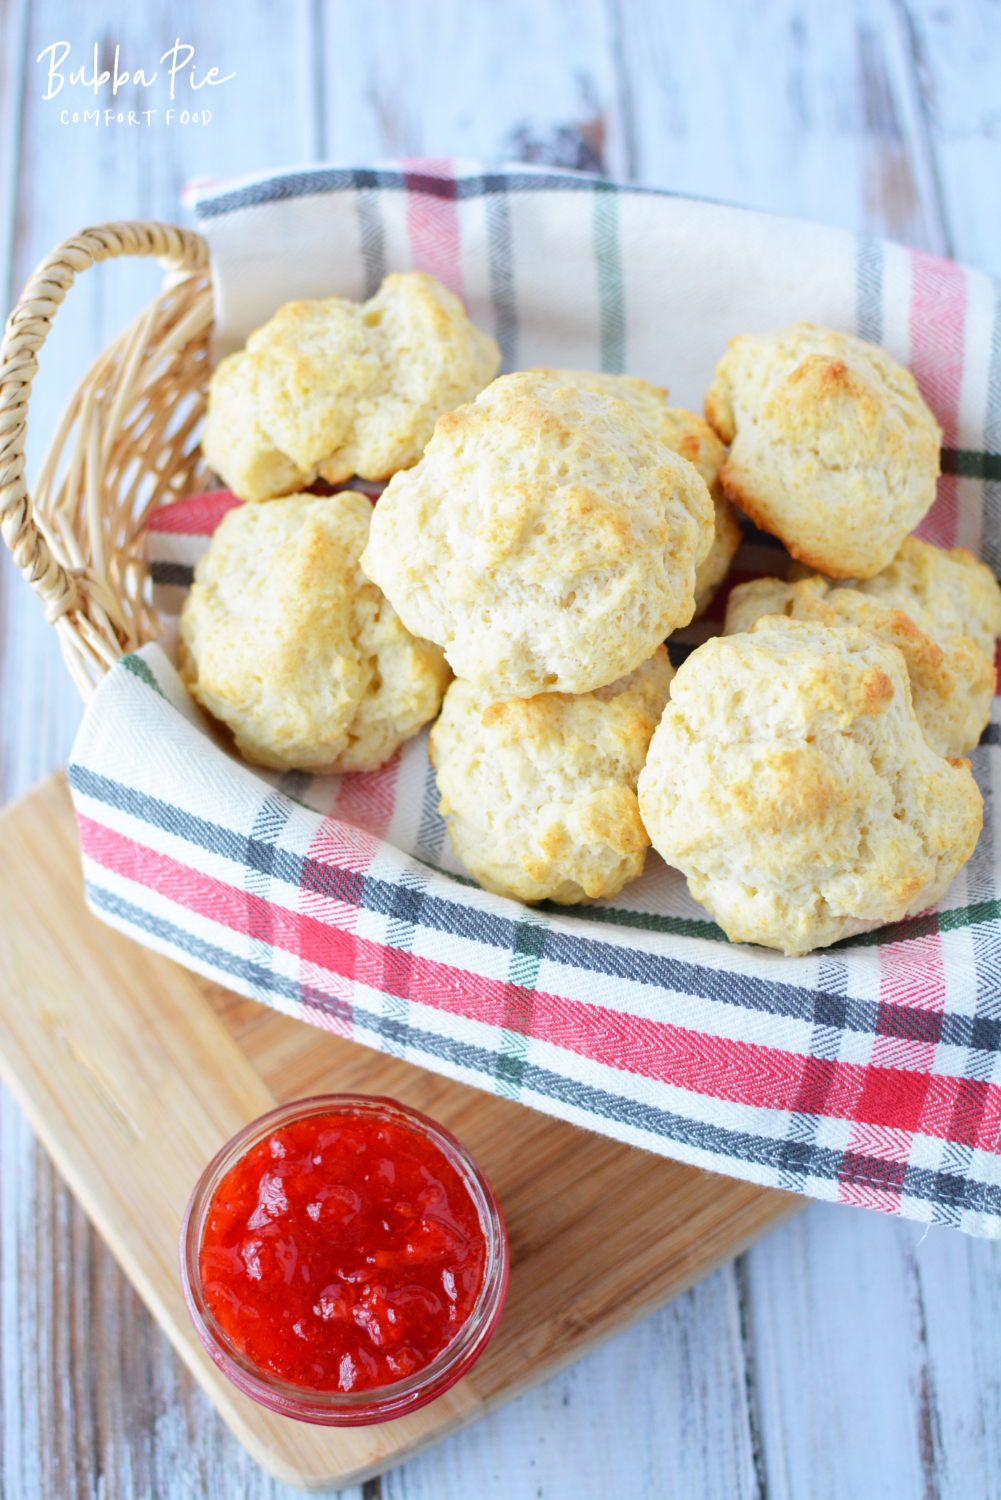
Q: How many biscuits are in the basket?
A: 8